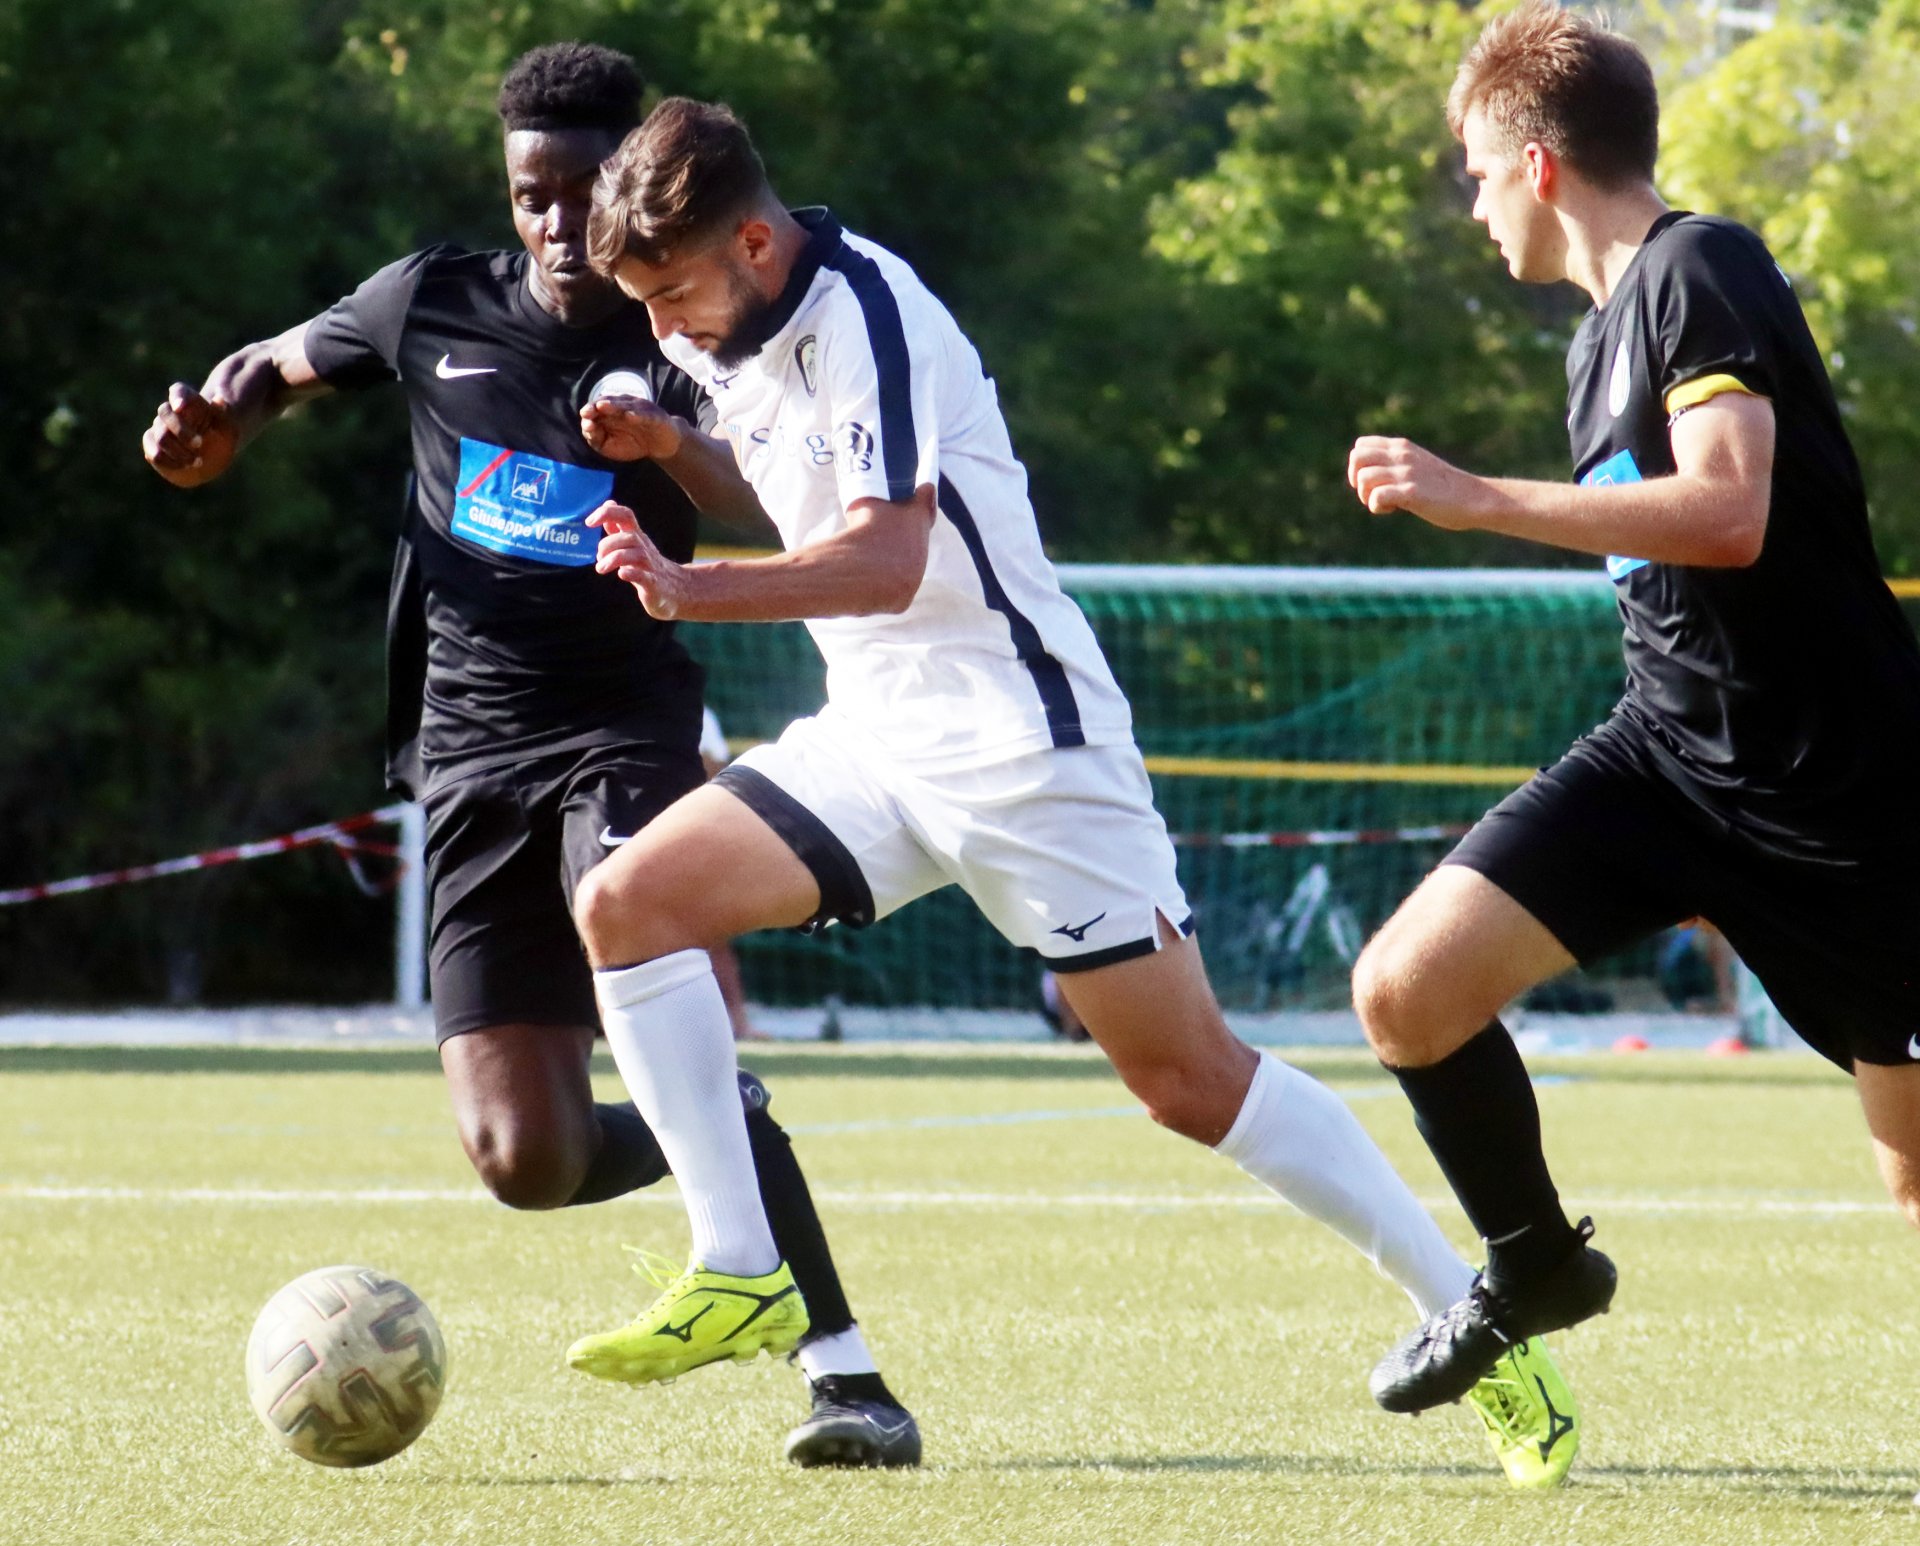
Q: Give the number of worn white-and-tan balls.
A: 1